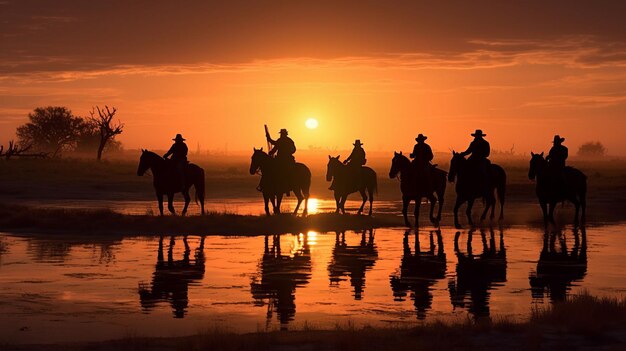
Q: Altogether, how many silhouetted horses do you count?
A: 6